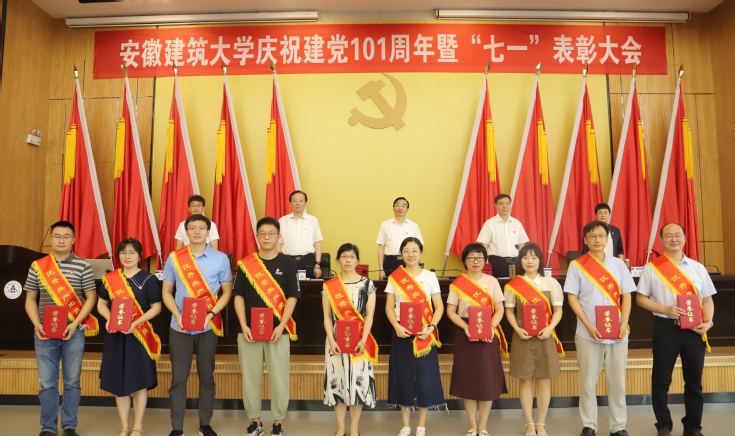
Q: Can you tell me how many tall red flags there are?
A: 10